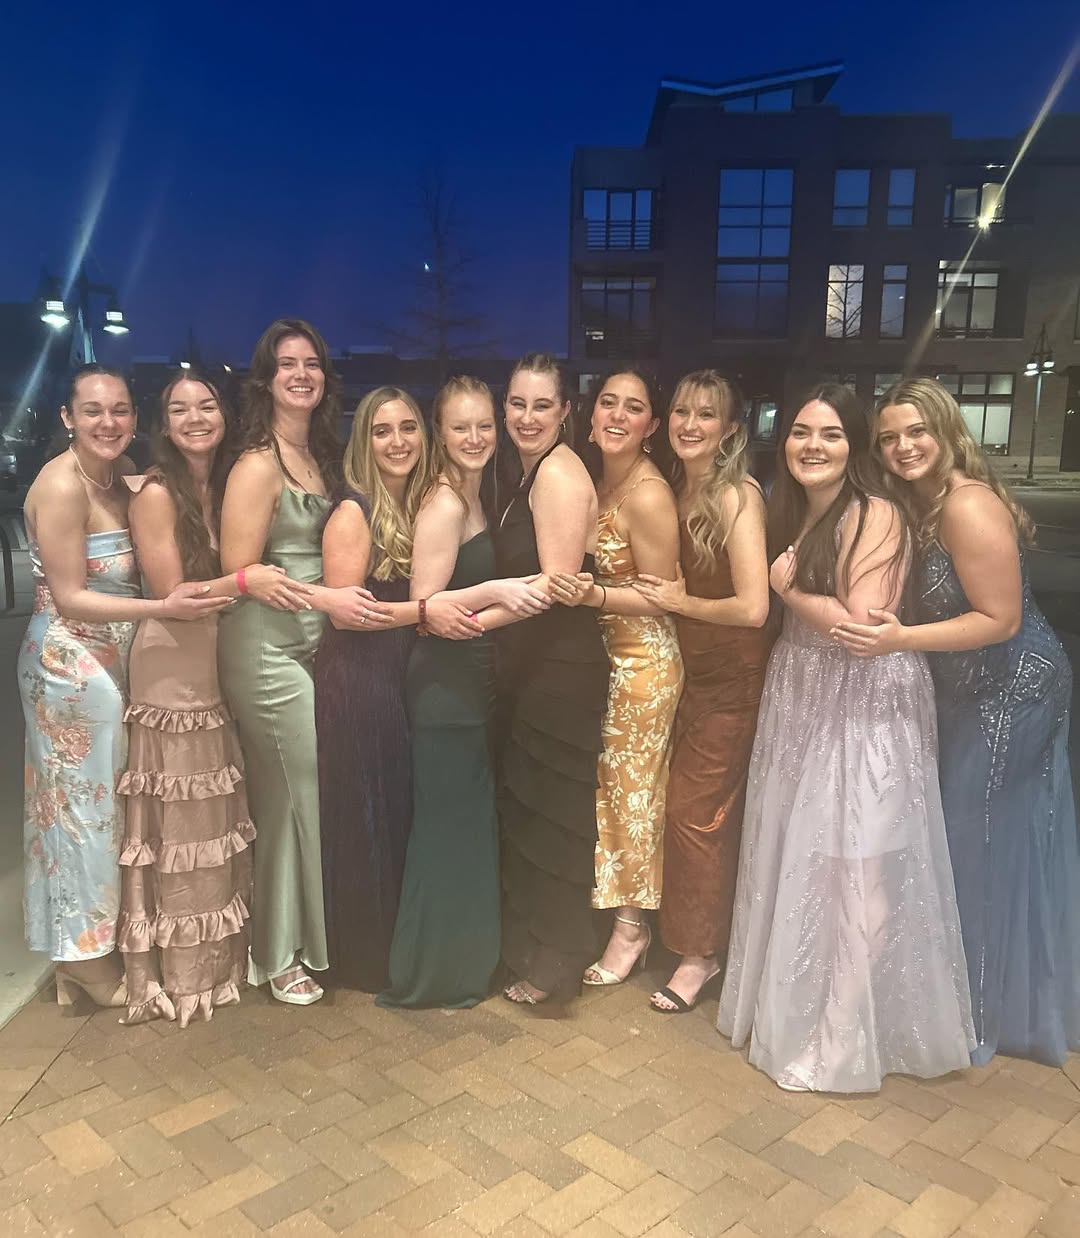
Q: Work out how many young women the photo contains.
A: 10